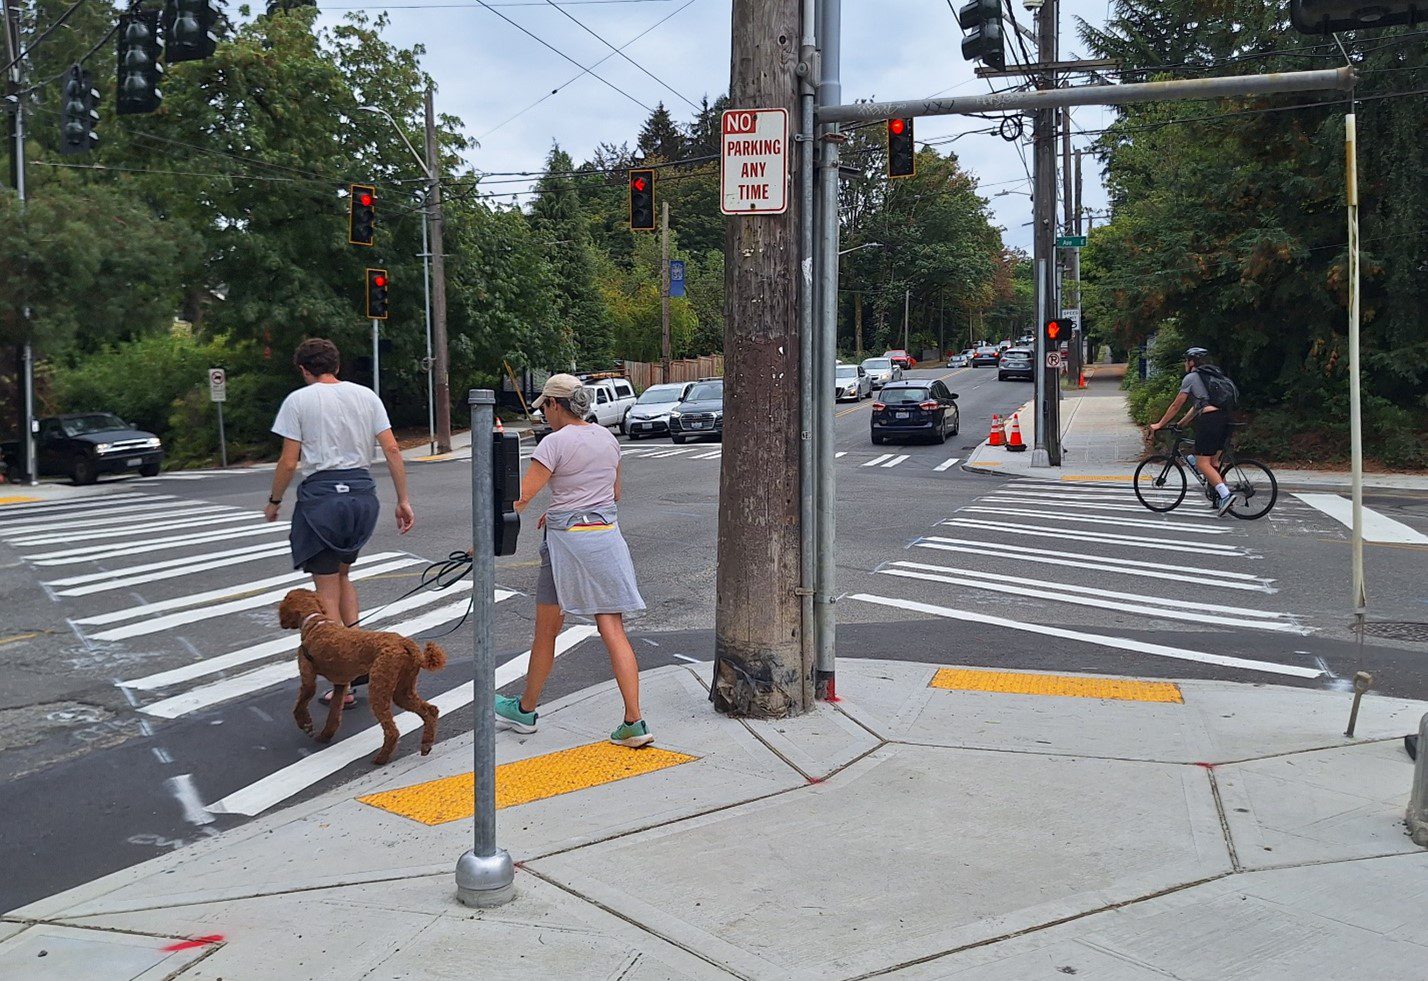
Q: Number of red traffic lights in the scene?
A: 4